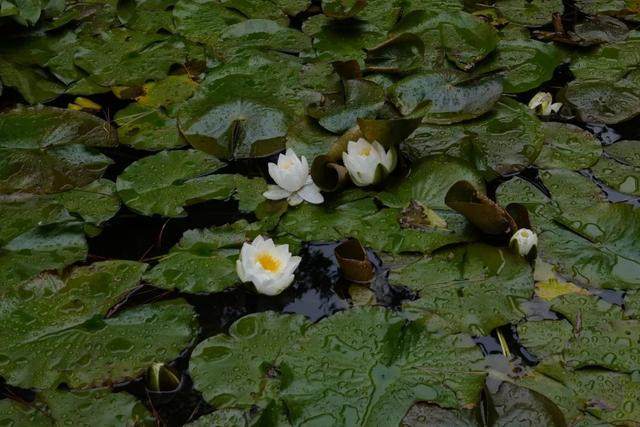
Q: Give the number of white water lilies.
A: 5